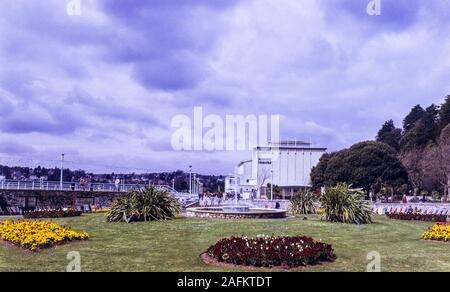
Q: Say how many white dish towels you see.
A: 0